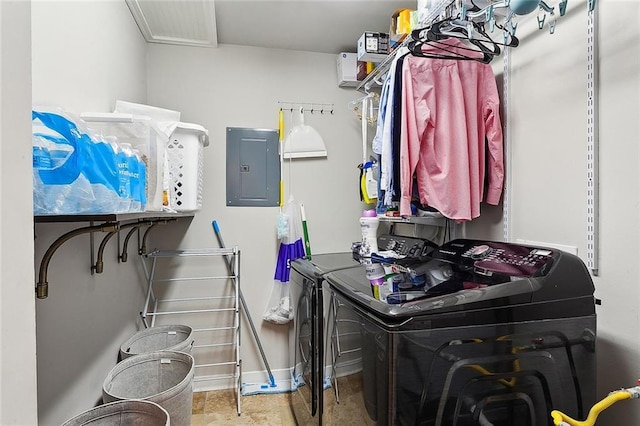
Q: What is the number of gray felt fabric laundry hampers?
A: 3